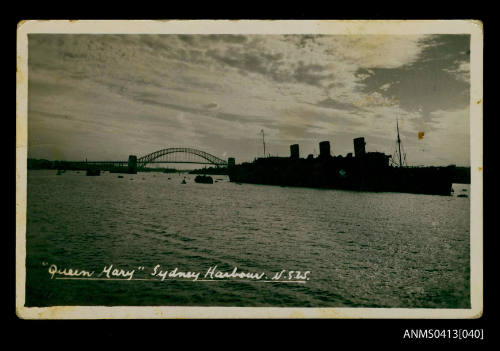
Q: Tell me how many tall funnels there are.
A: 3